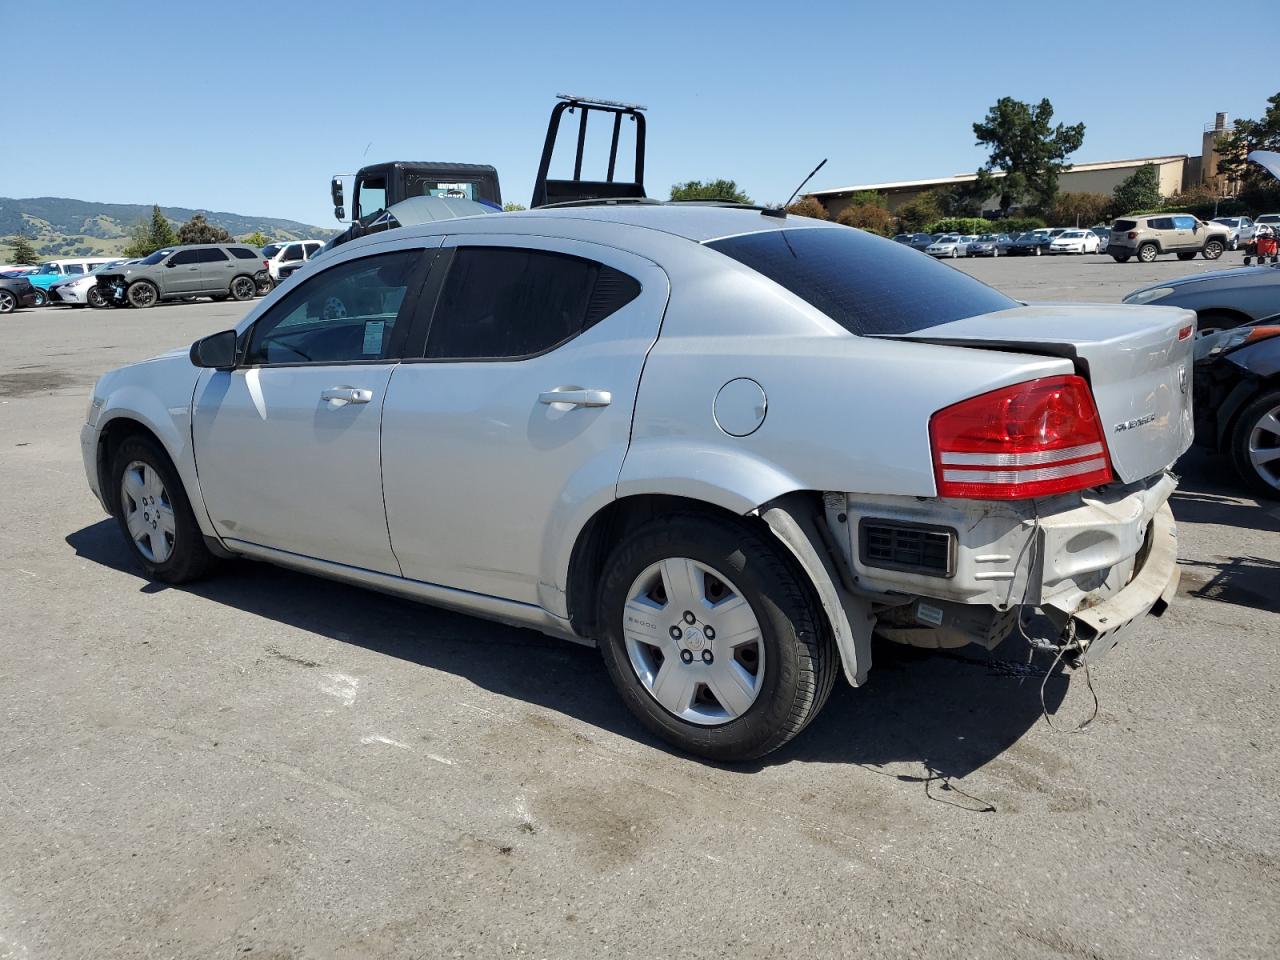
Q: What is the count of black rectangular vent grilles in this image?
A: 1